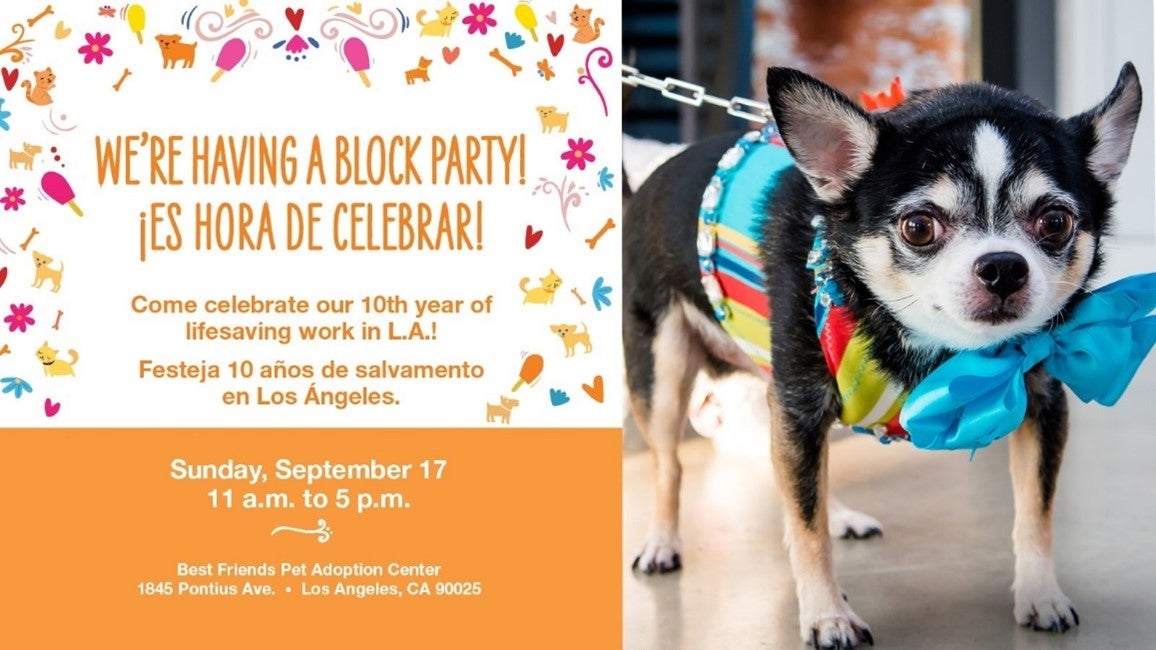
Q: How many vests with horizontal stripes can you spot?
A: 1